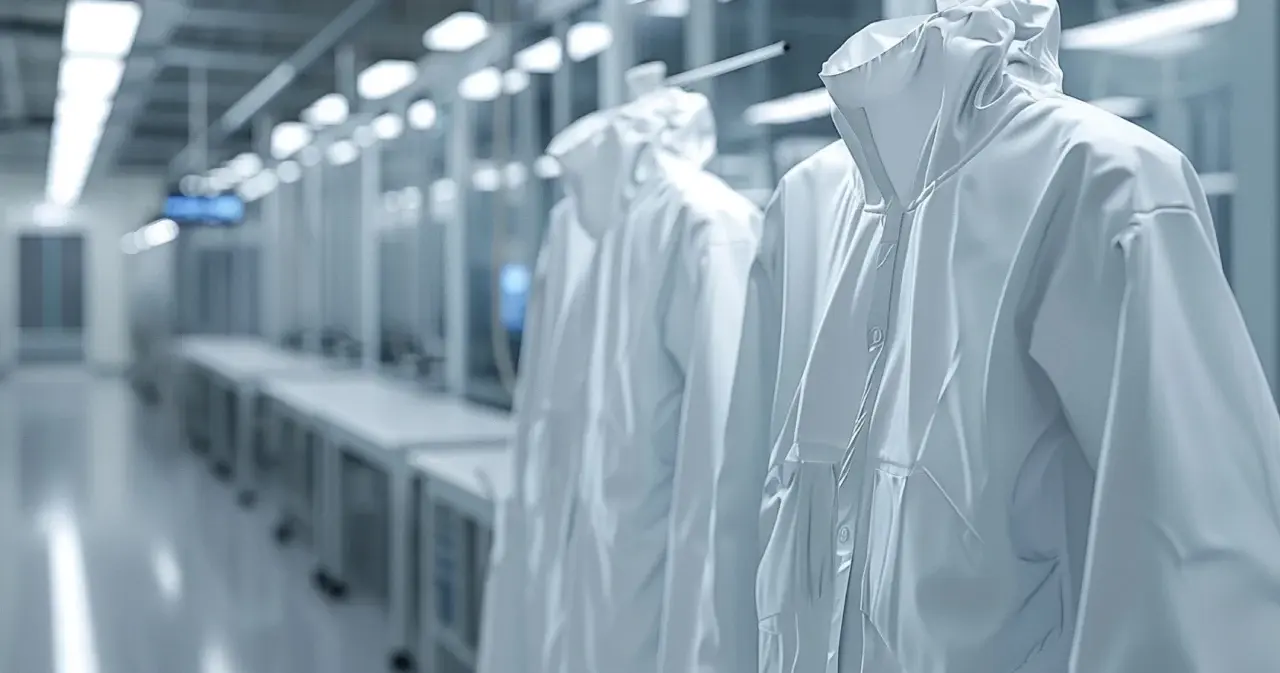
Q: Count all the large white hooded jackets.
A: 2